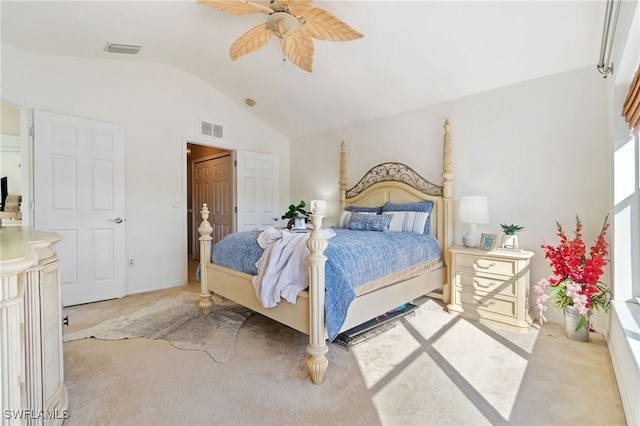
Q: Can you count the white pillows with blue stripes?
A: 2